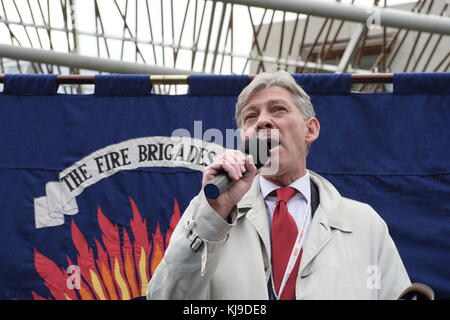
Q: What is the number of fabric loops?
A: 5